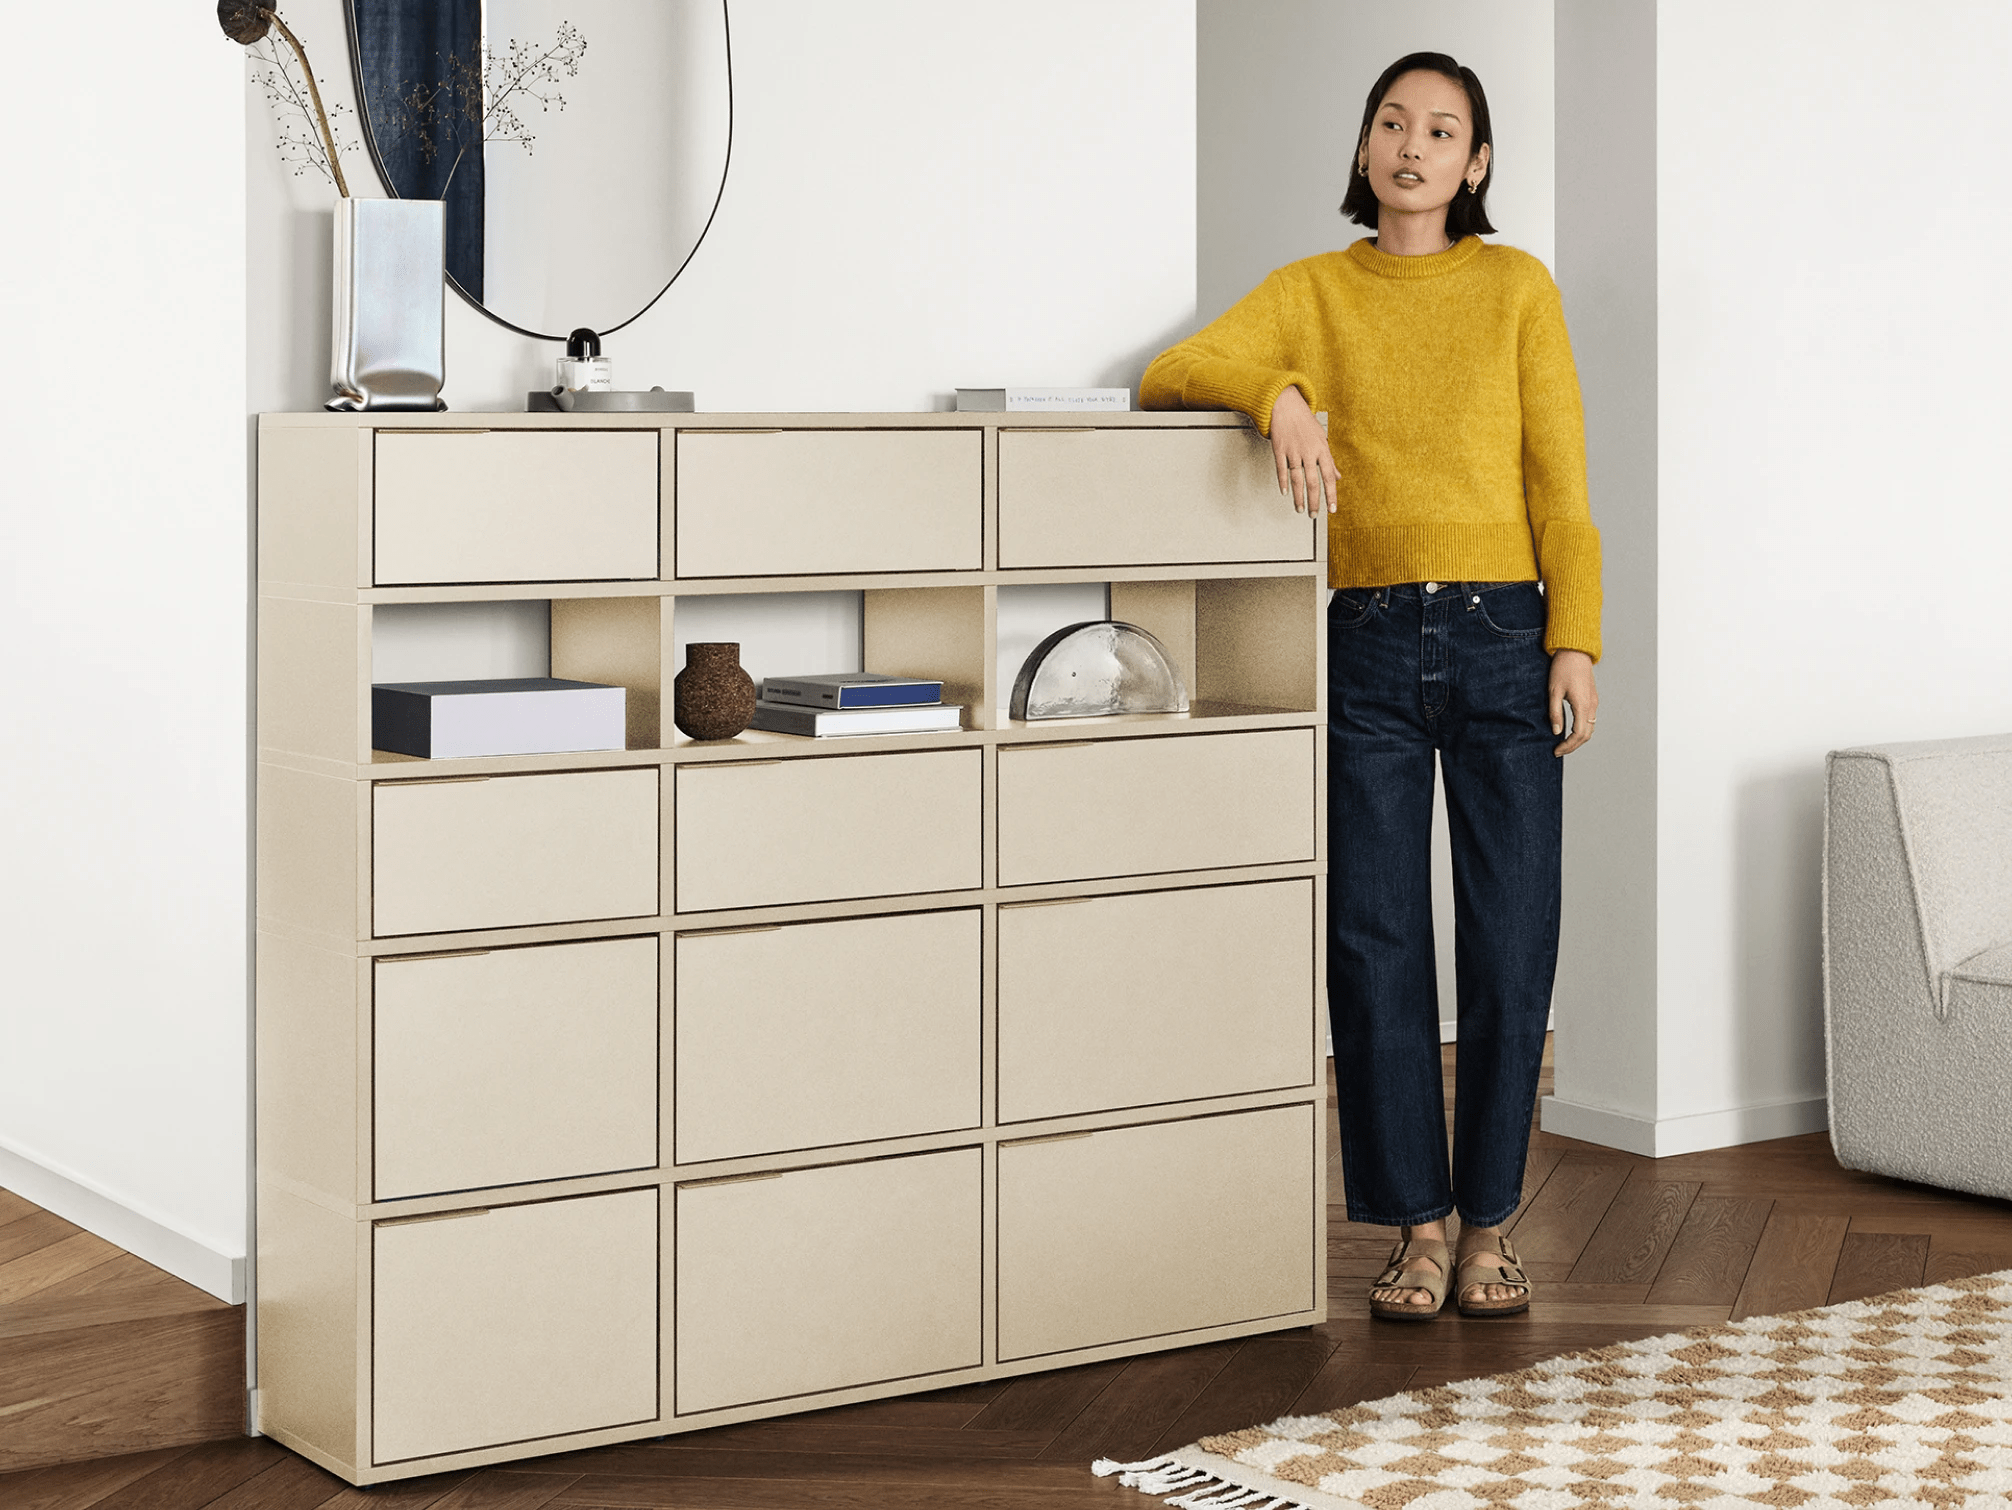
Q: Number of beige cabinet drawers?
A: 12